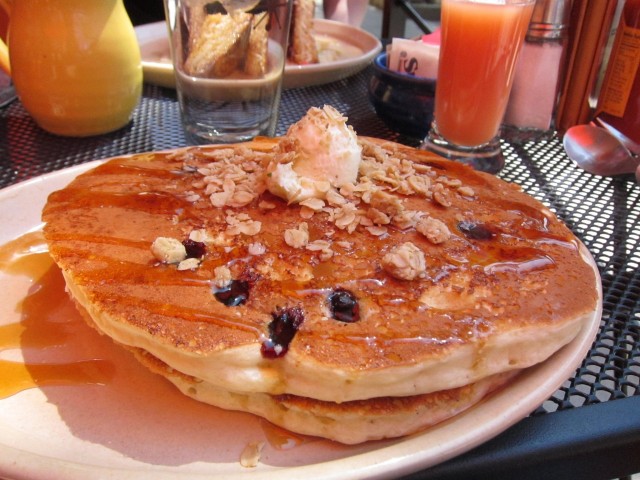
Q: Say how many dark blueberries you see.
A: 5